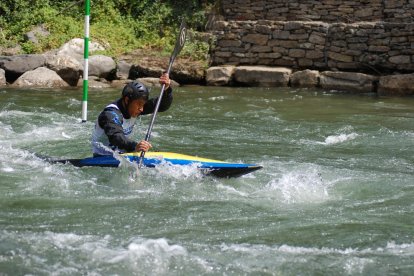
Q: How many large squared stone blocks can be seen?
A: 5